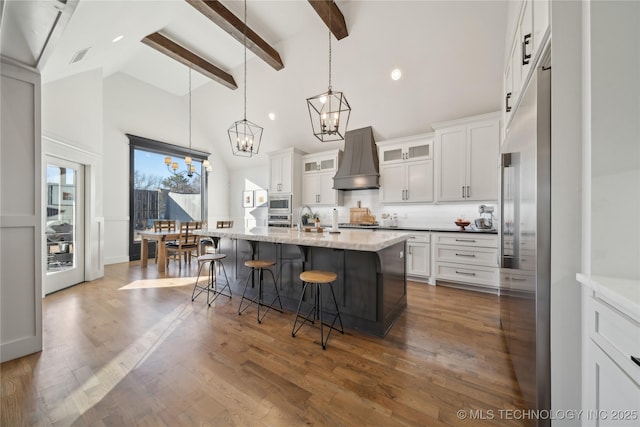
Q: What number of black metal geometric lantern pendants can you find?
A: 2